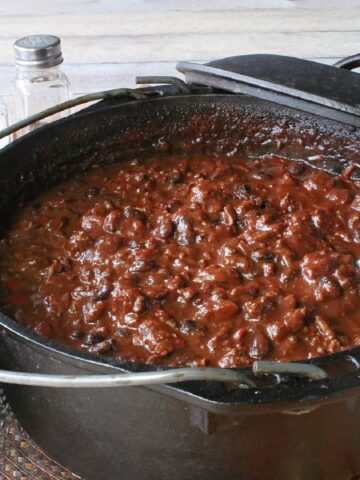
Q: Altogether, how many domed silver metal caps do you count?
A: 1